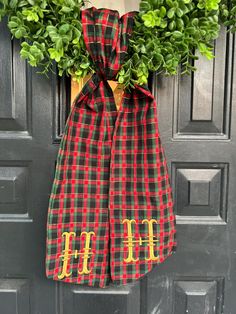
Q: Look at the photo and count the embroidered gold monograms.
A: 2